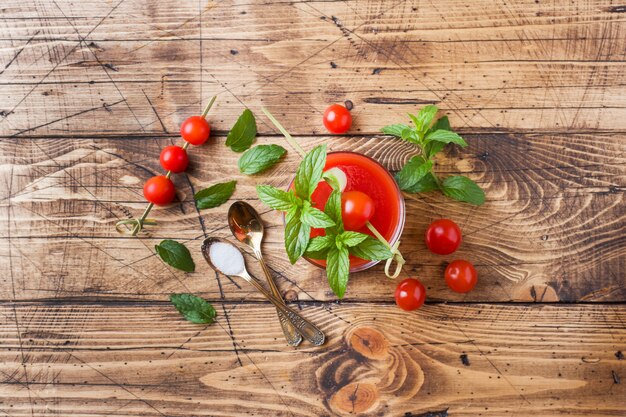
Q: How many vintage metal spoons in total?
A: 2